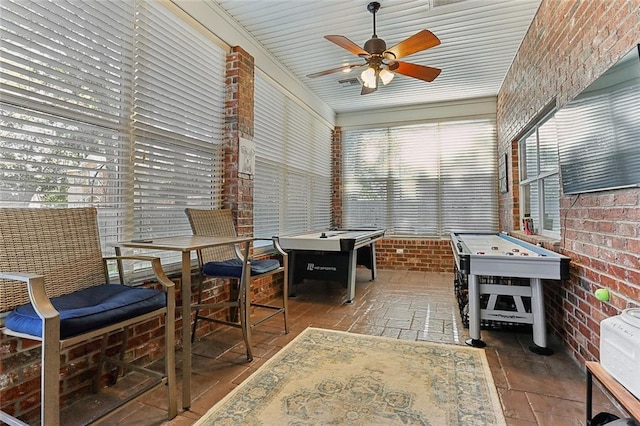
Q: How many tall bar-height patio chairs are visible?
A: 2